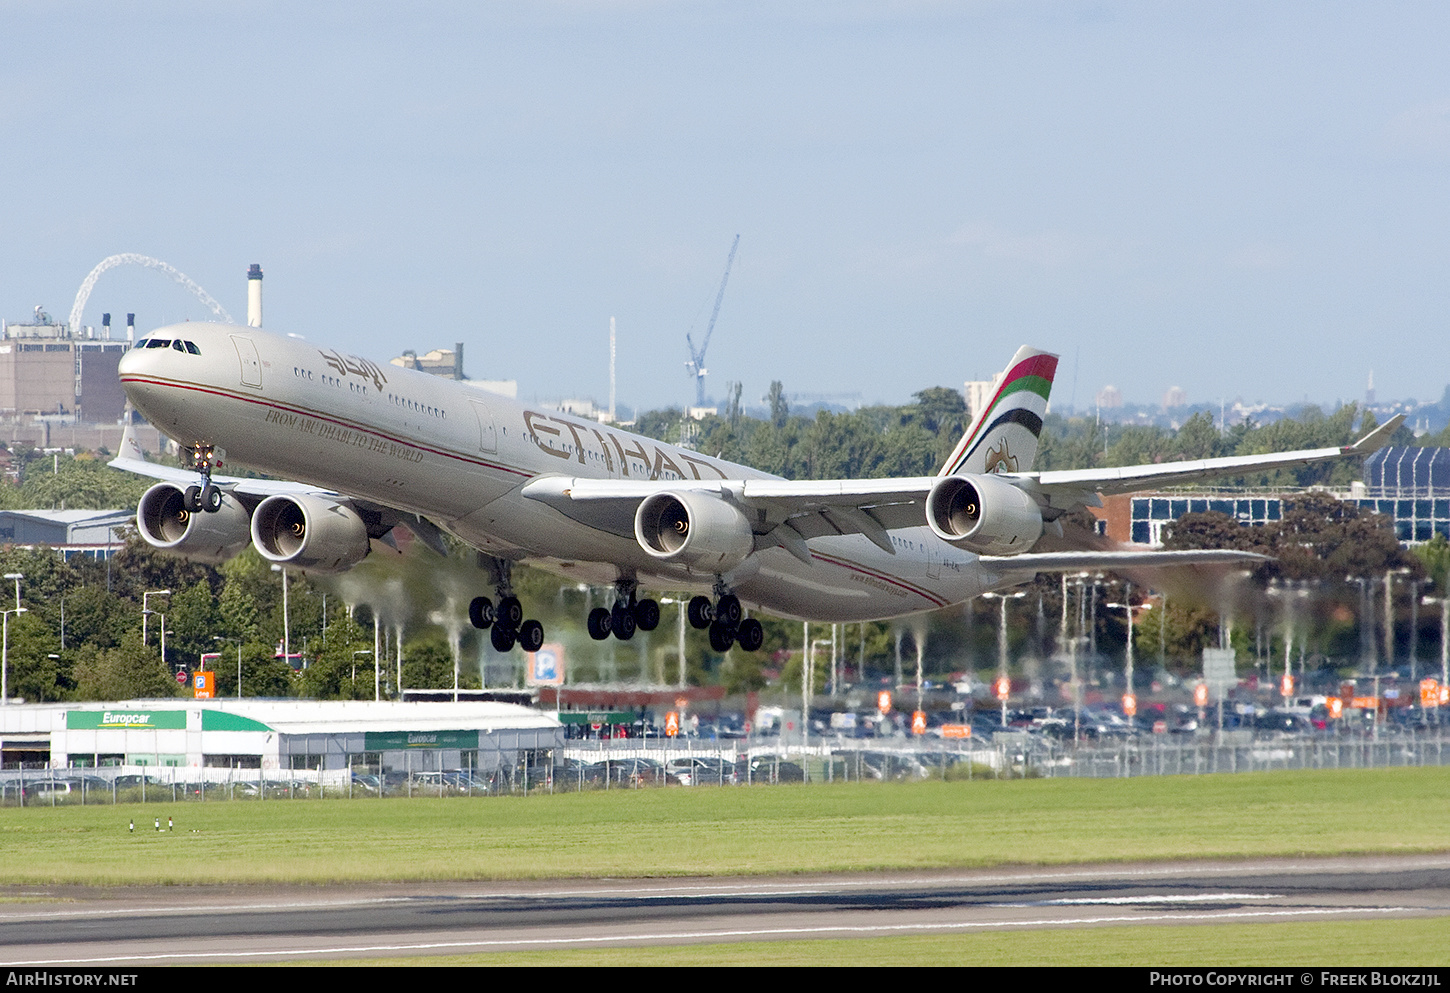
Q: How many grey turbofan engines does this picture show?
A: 4